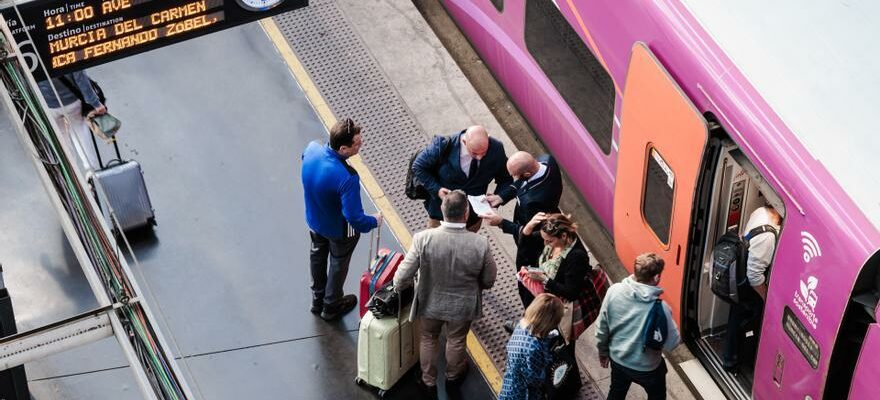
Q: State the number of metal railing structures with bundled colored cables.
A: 1